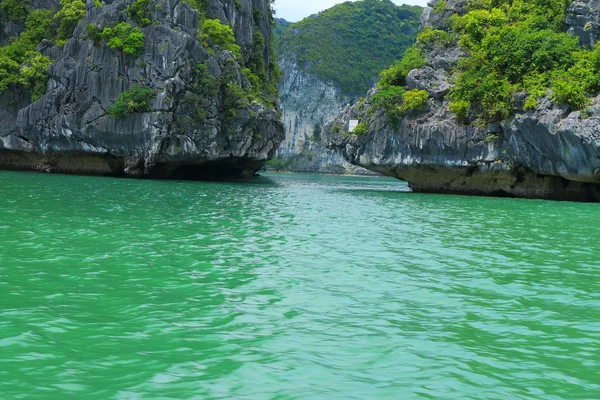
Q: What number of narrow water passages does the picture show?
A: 1